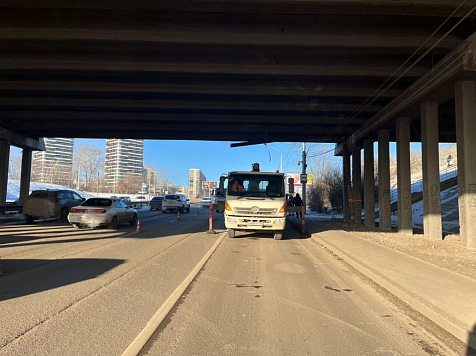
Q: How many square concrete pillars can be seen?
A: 9